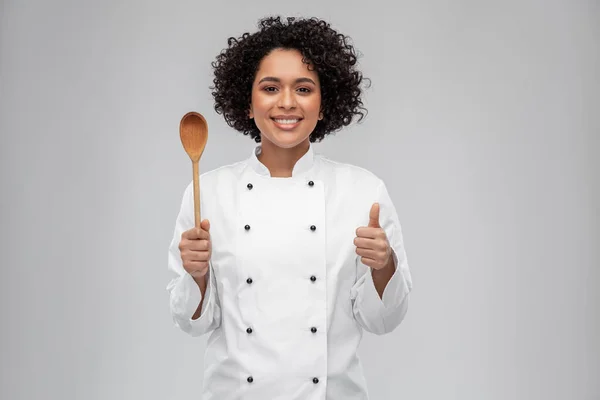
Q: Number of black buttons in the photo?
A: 10